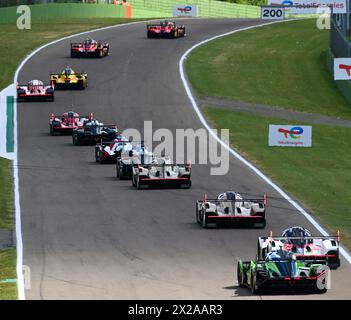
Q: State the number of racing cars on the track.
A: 12